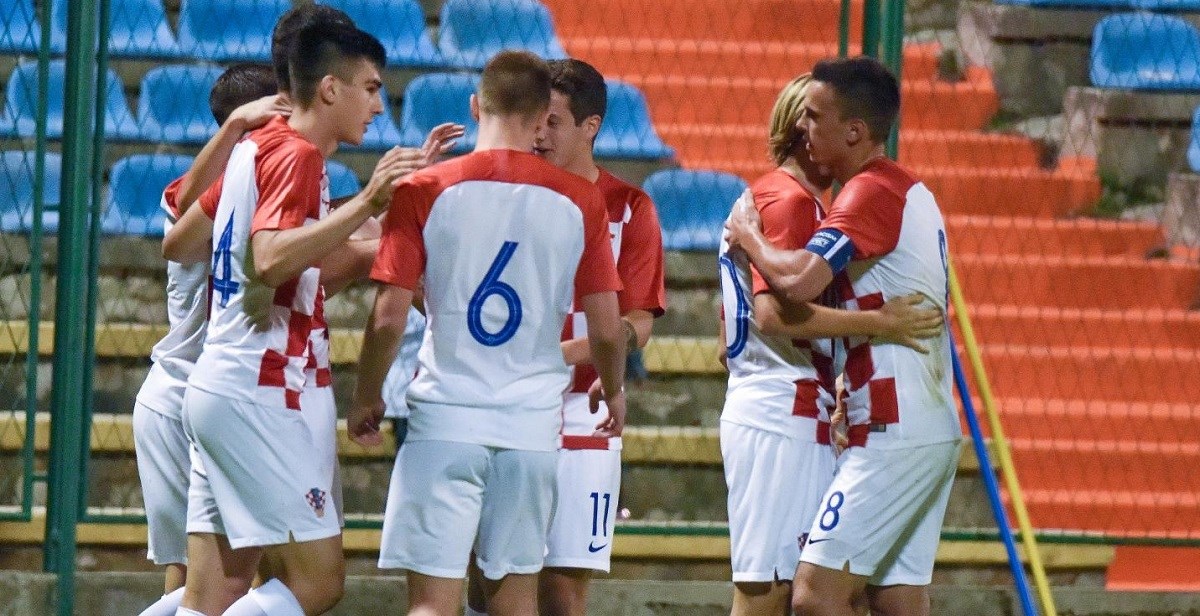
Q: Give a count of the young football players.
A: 7